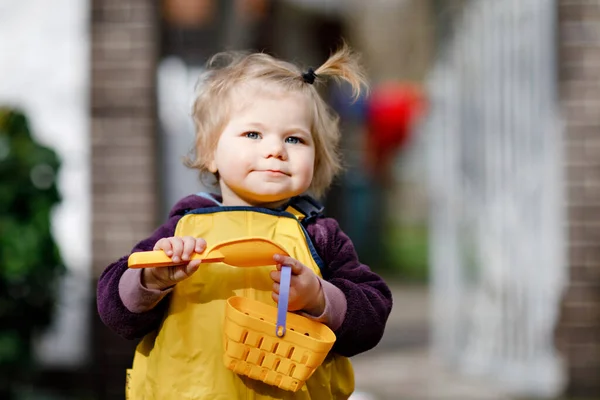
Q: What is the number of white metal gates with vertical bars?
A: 1